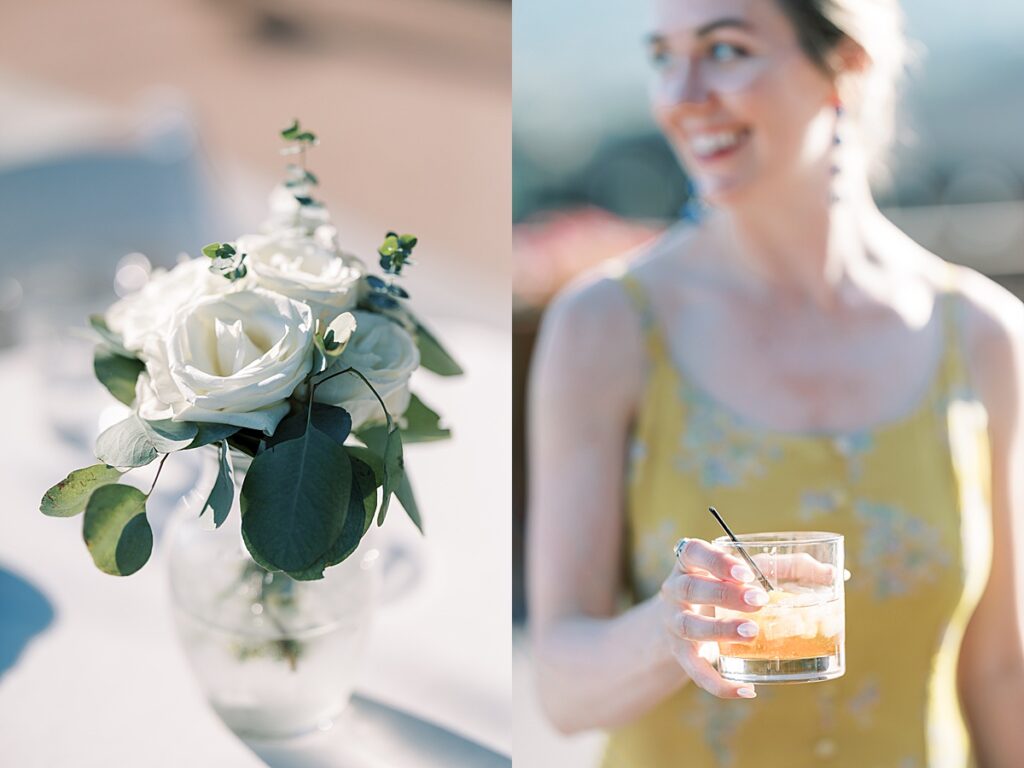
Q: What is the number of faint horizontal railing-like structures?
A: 1